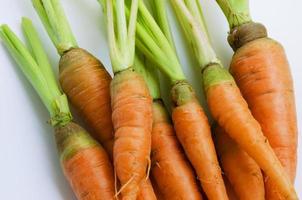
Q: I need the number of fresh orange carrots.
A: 8